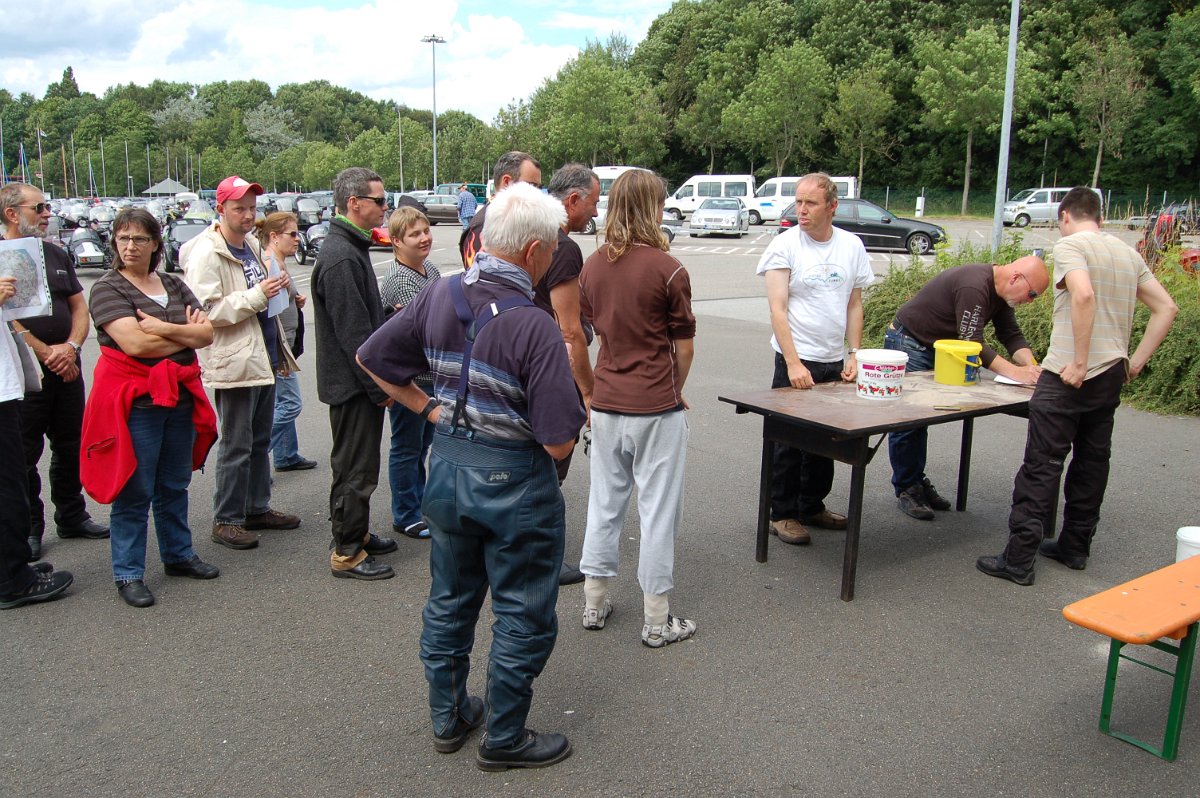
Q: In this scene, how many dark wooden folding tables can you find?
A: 1